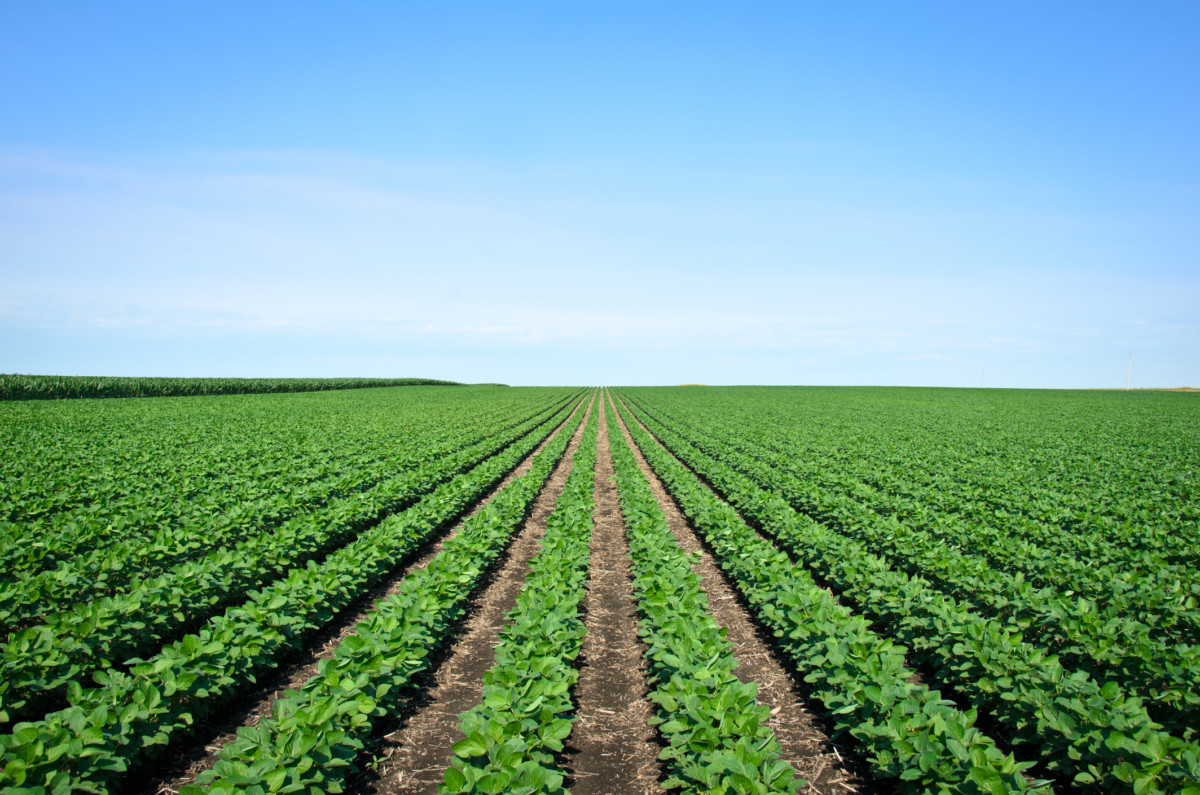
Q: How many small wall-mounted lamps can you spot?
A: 0